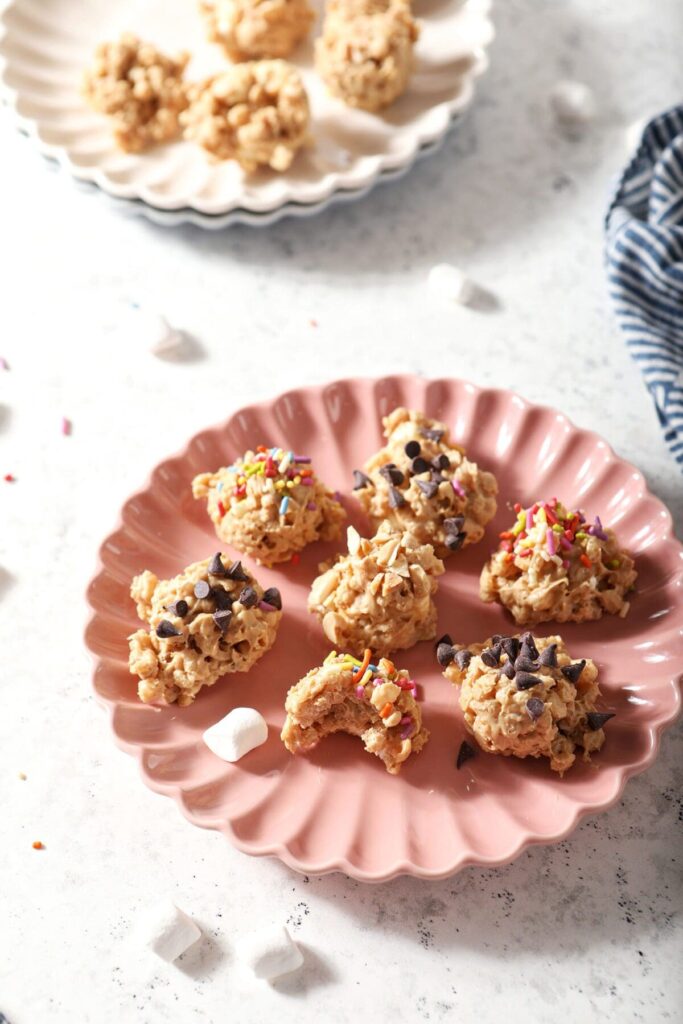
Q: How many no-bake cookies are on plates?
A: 11